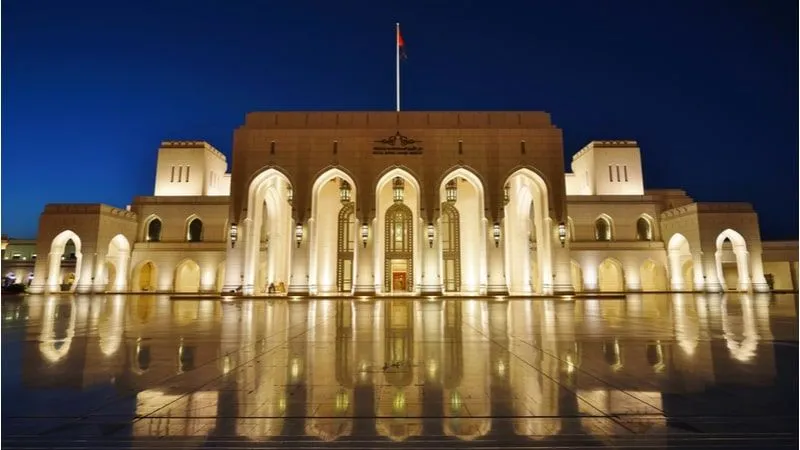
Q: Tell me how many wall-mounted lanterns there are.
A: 6